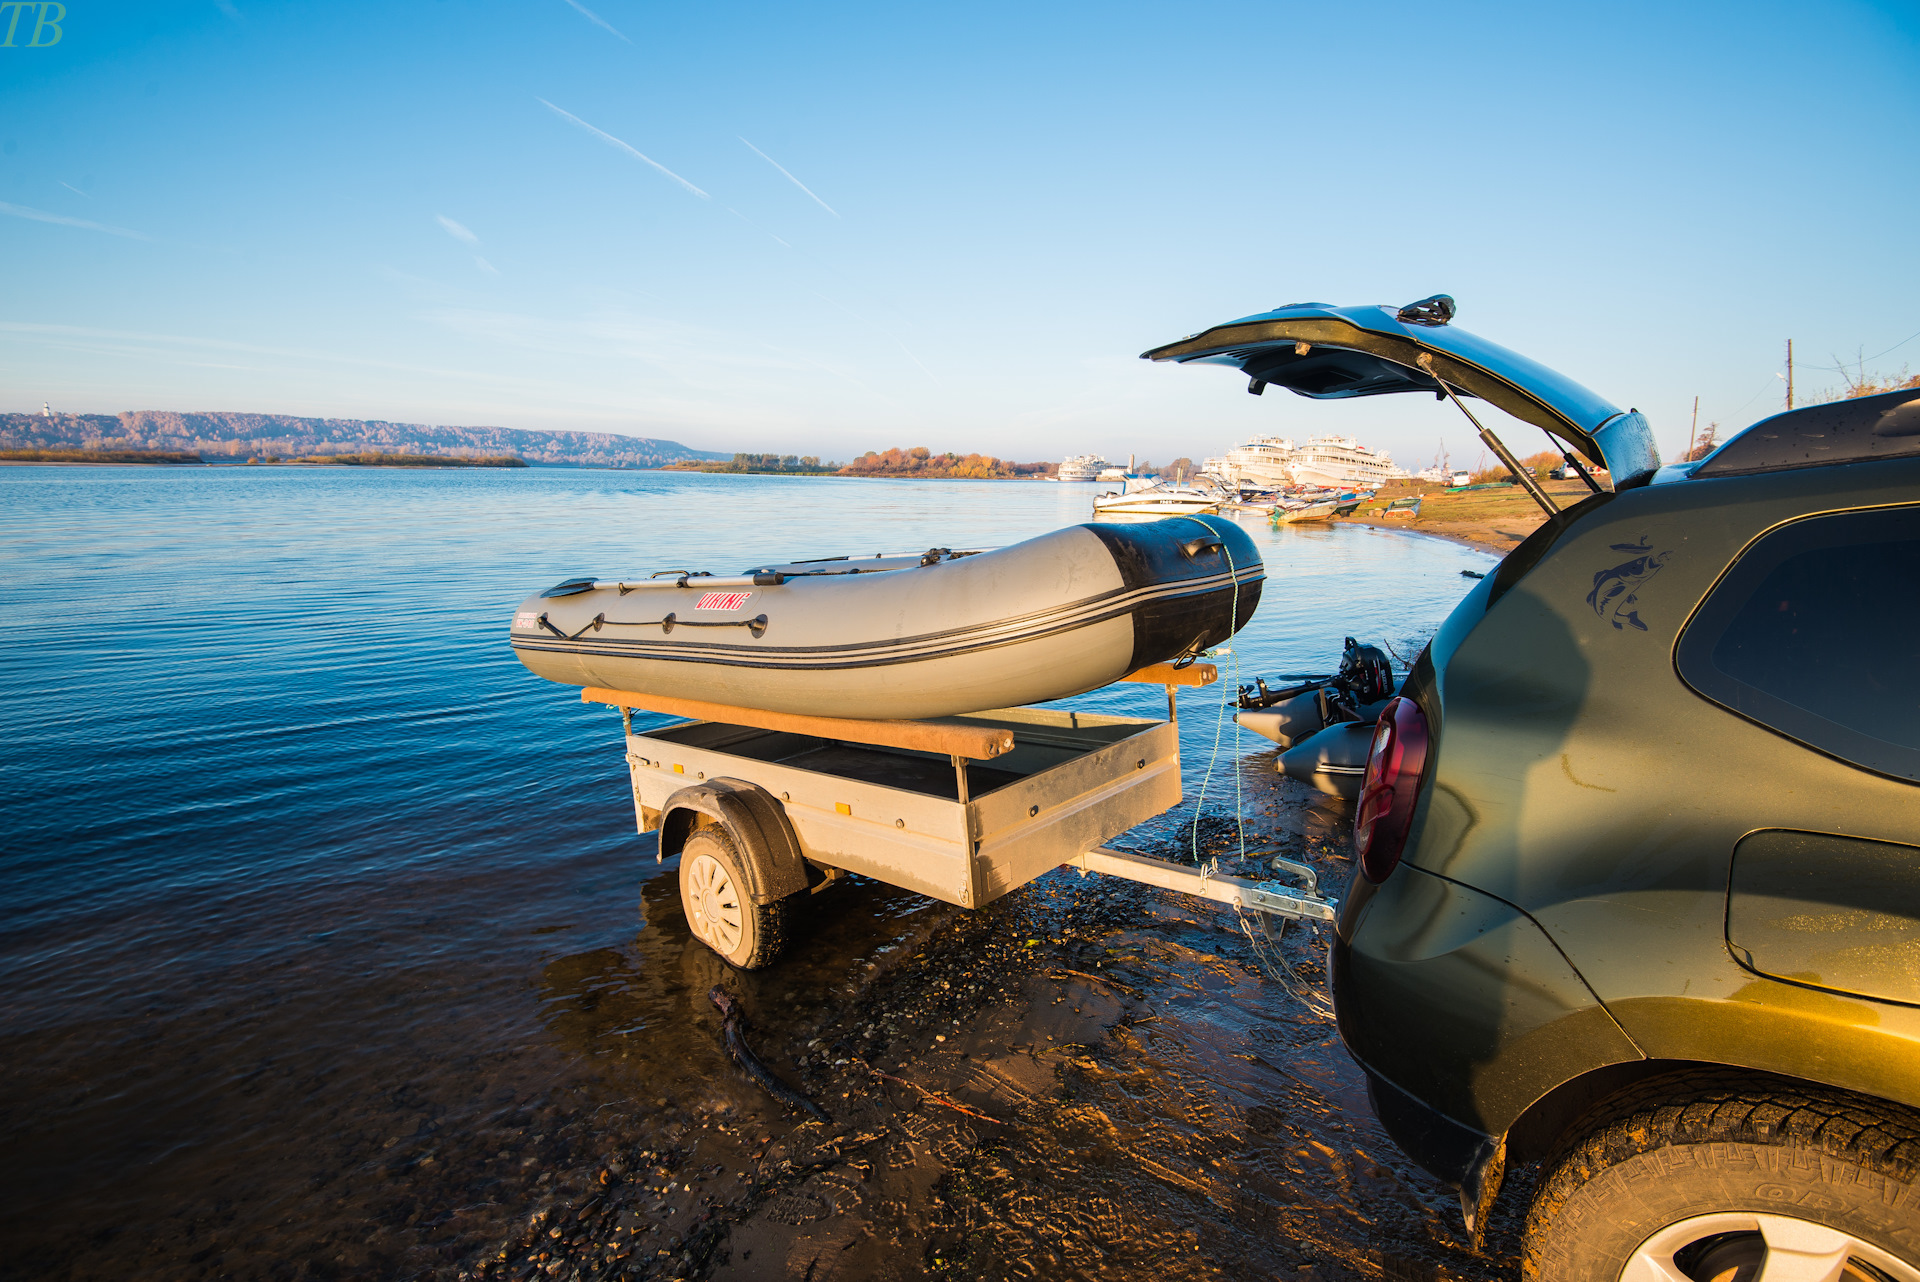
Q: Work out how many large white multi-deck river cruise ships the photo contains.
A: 3